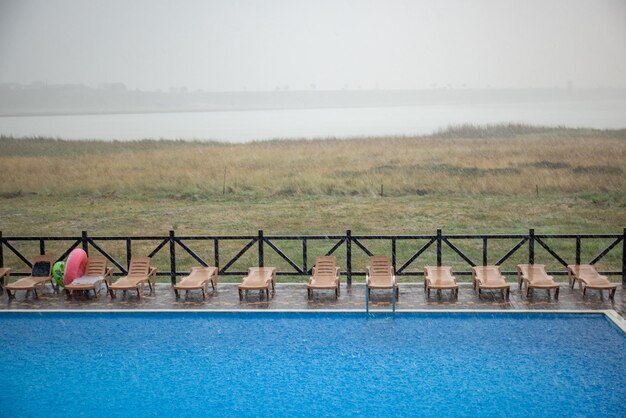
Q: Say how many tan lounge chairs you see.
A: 12